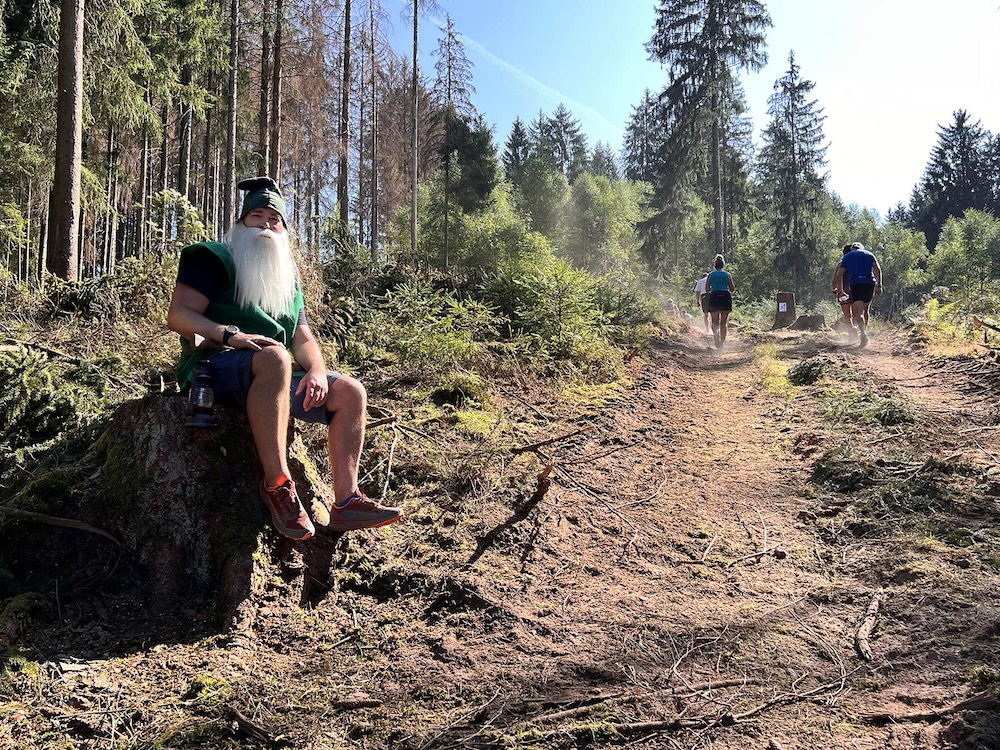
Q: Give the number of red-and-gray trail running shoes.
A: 2